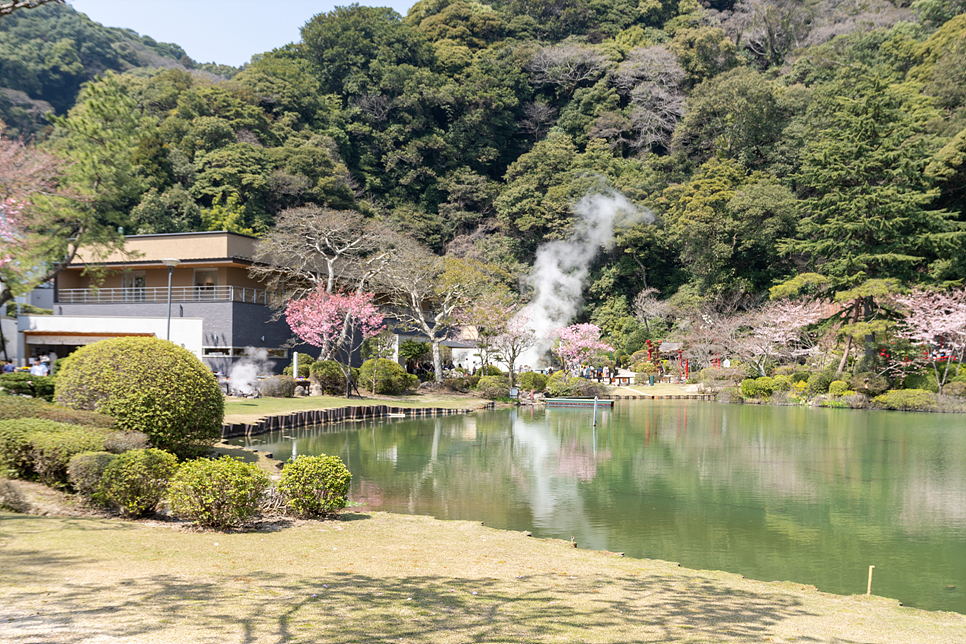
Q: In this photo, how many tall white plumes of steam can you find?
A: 1